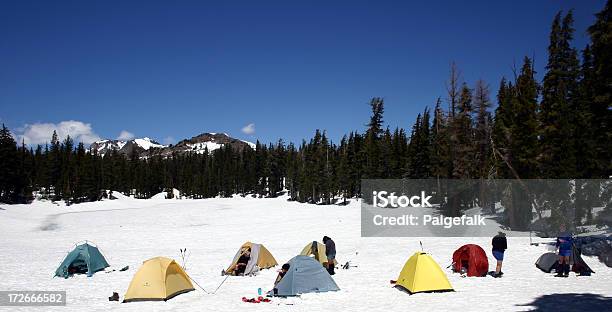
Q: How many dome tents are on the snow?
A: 8